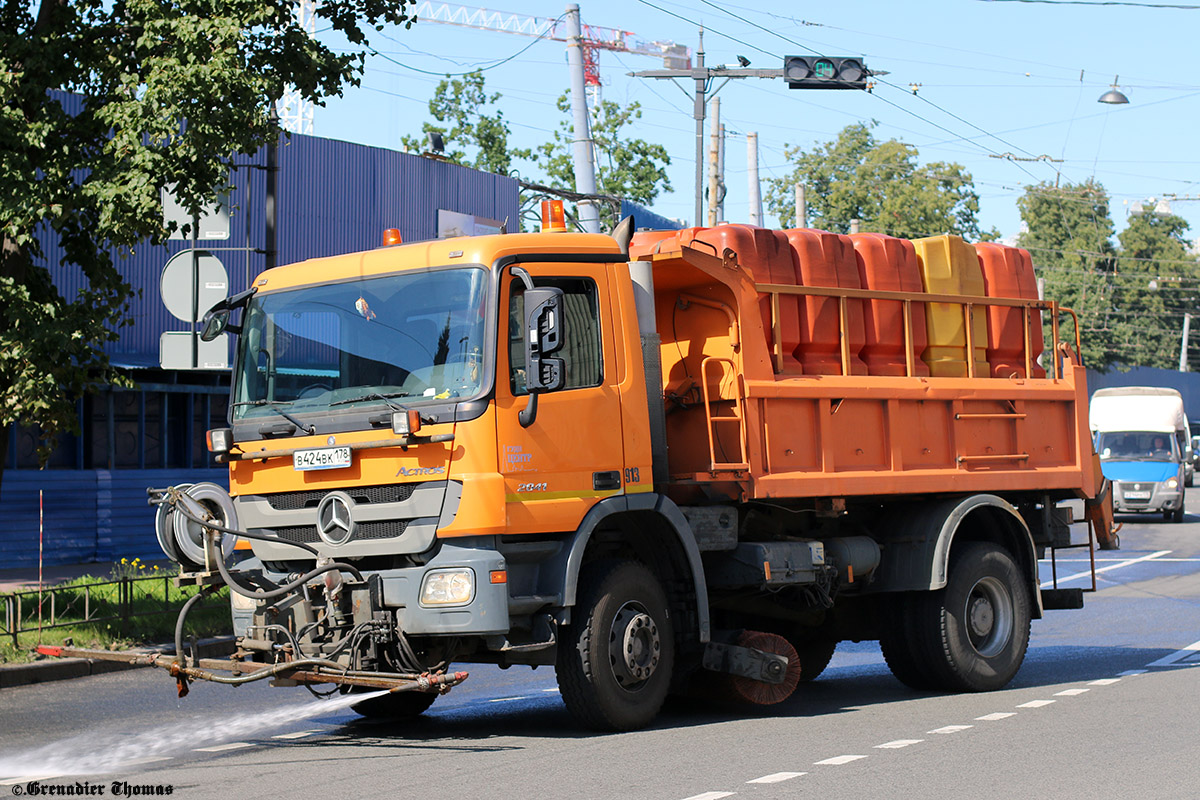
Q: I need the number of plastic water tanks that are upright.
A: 5